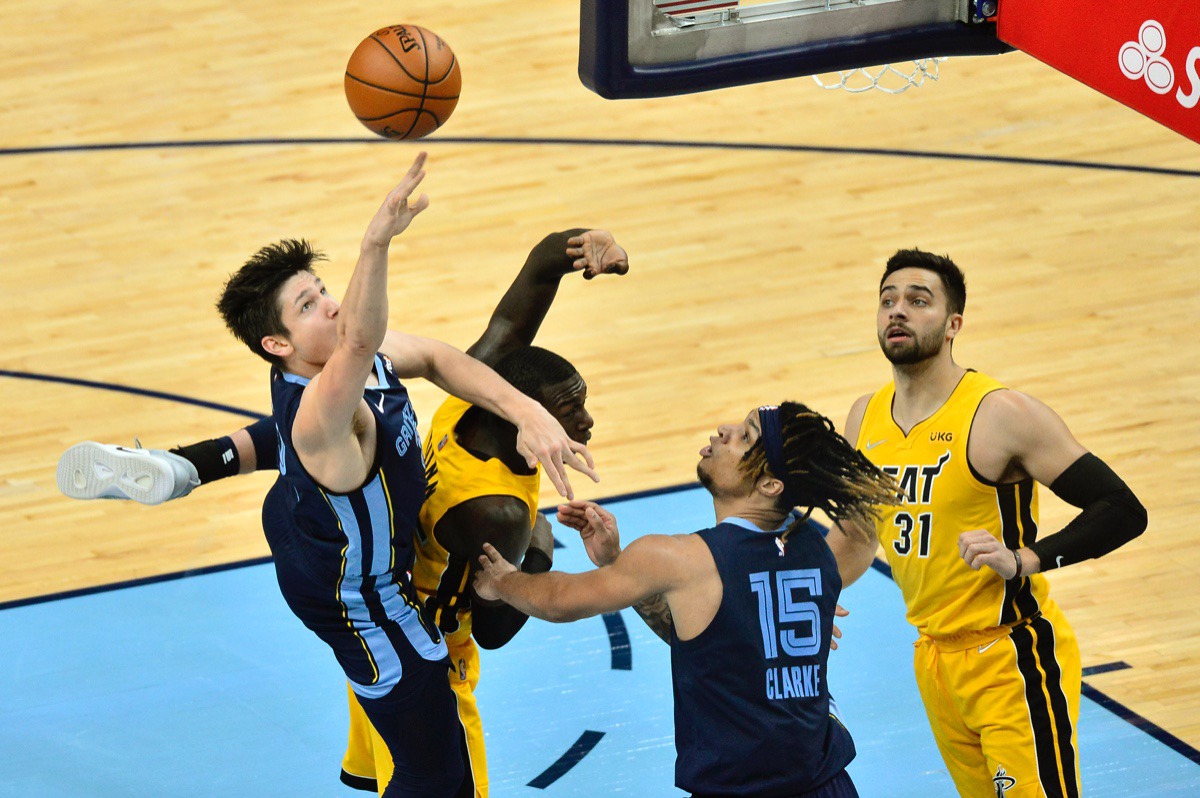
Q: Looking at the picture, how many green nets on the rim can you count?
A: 0